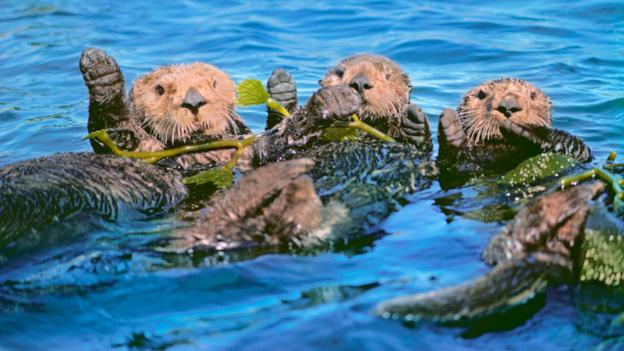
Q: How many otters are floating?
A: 3